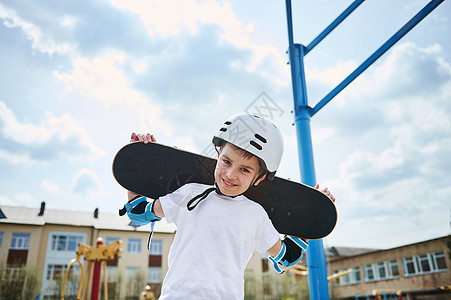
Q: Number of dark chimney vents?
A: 2